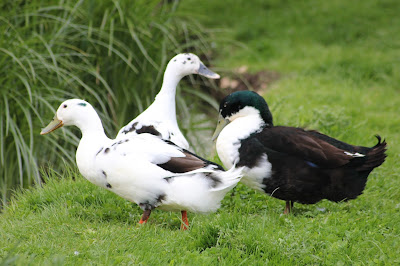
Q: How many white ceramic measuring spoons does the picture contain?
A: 0